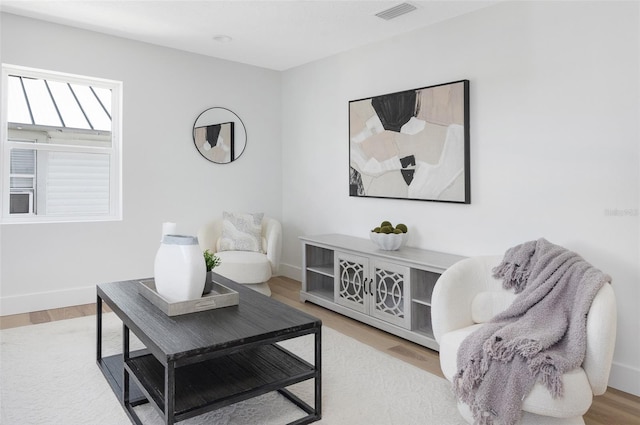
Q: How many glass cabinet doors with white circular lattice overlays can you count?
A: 2